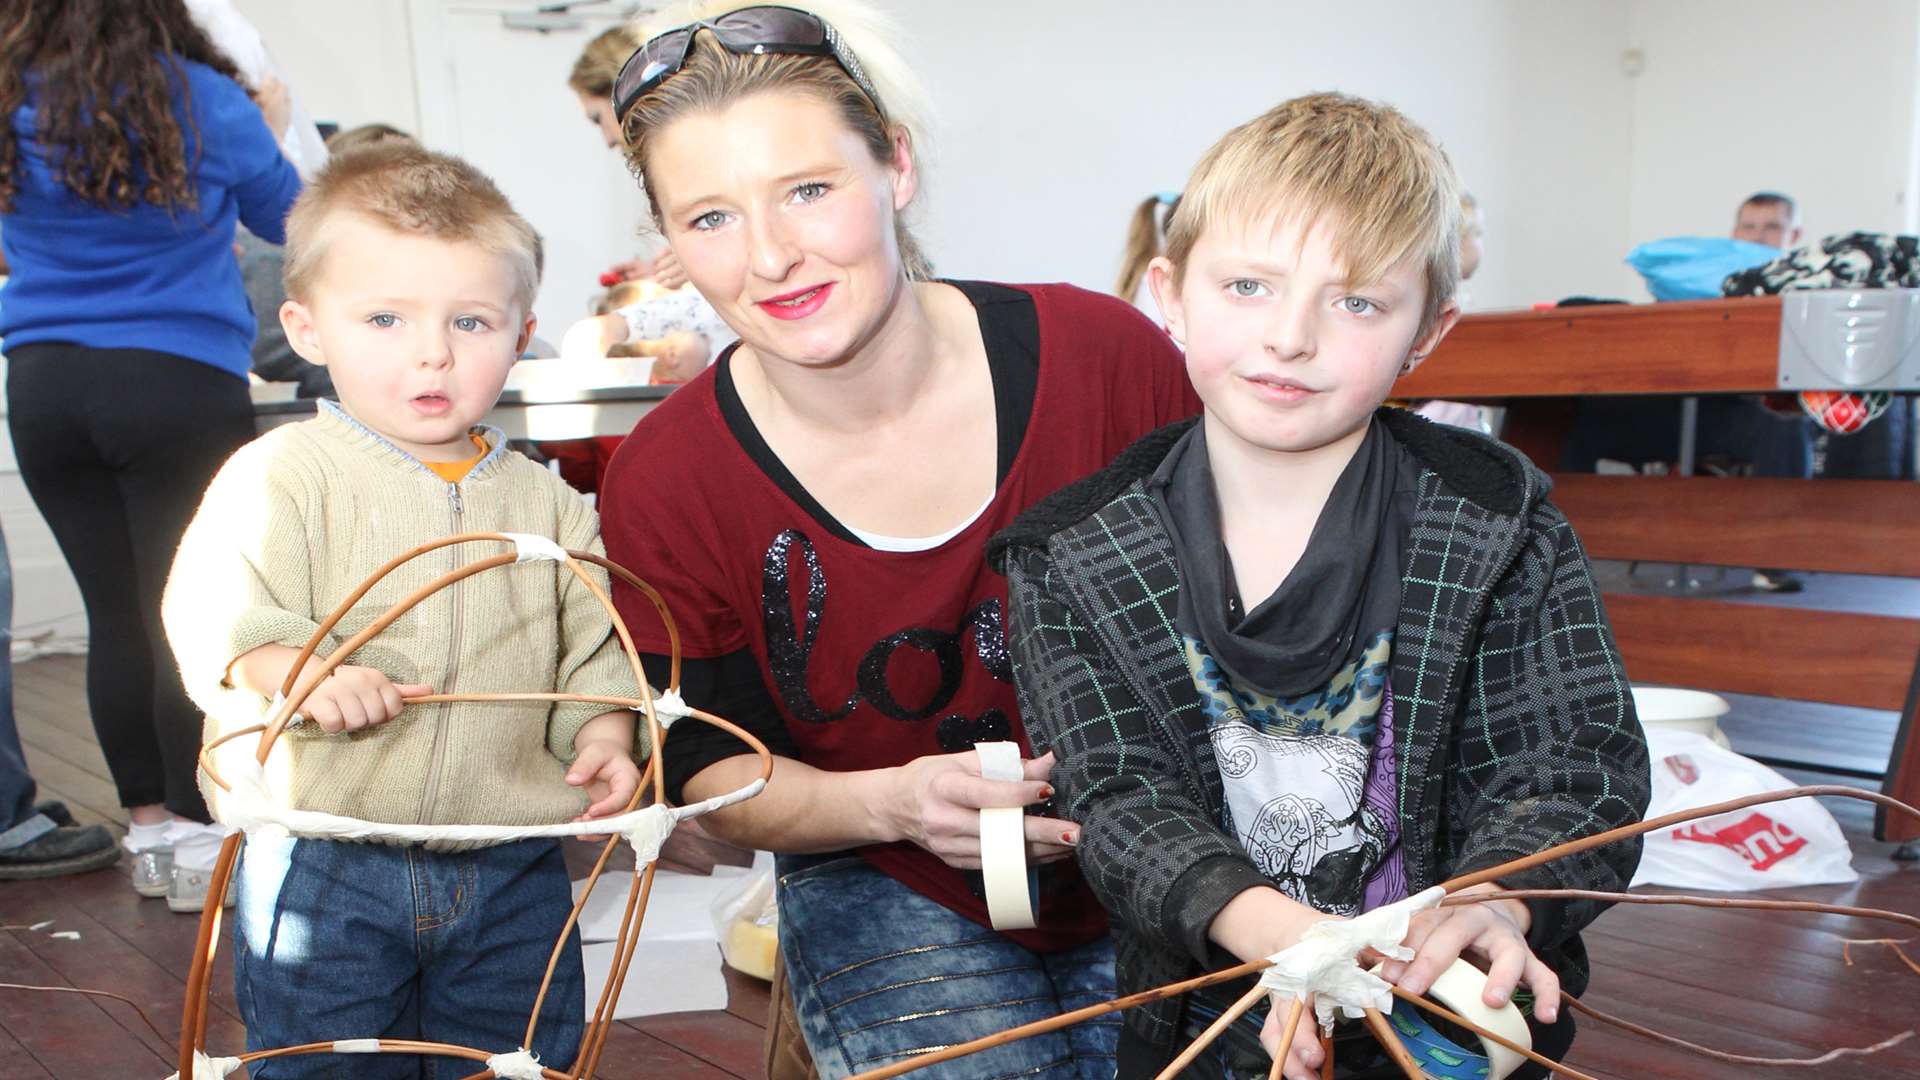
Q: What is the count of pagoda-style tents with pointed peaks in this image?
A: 0